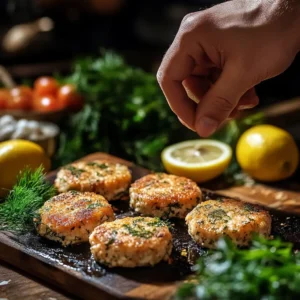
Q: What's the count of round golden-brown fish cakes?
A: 5